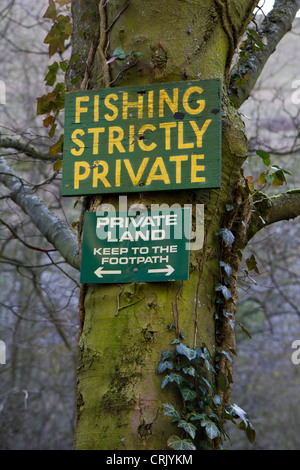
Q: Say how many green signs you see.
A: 2